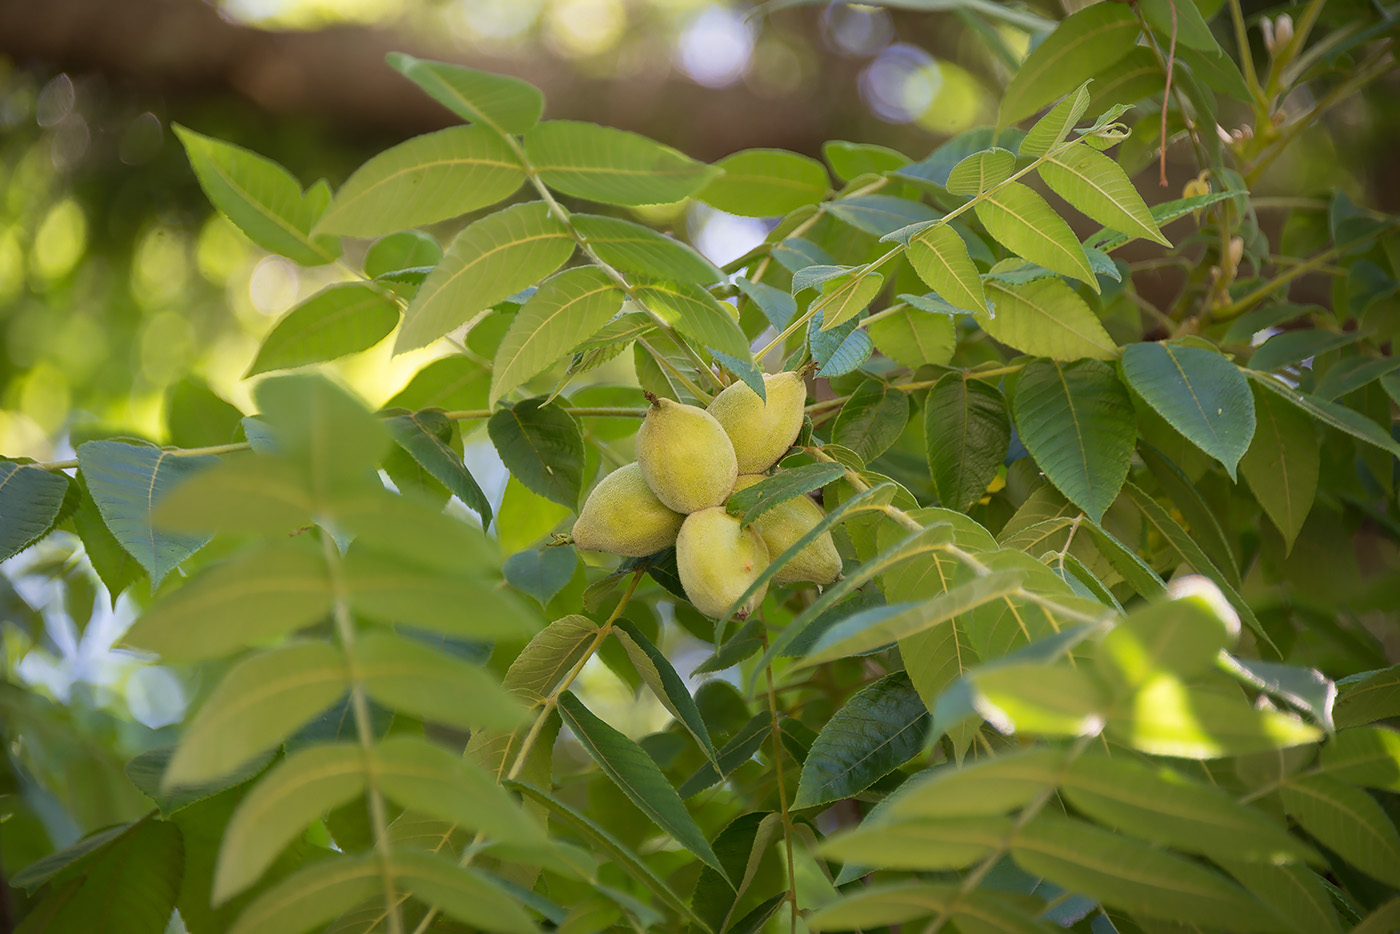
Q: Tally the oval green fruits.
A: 5